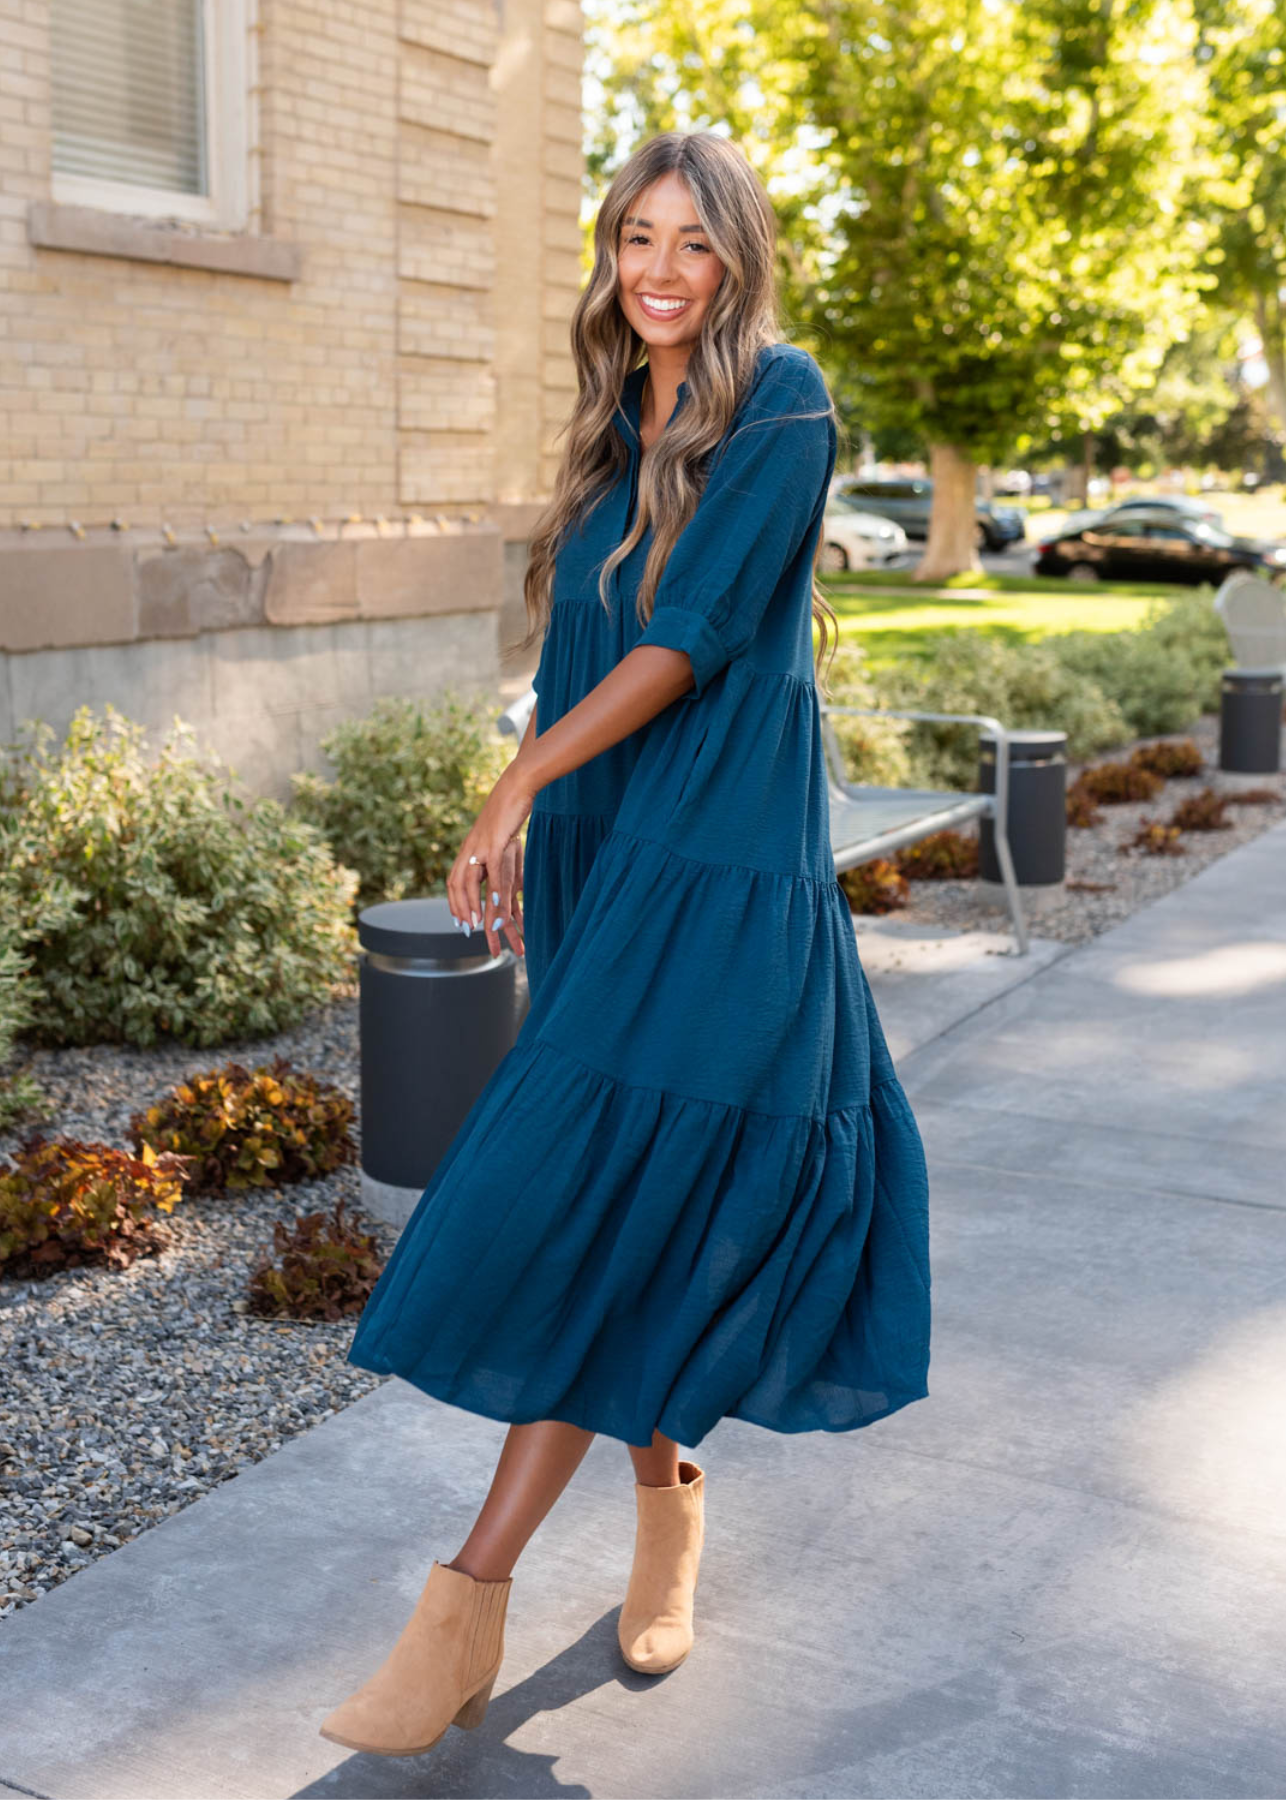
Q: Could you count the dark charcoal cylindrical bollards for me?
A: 3